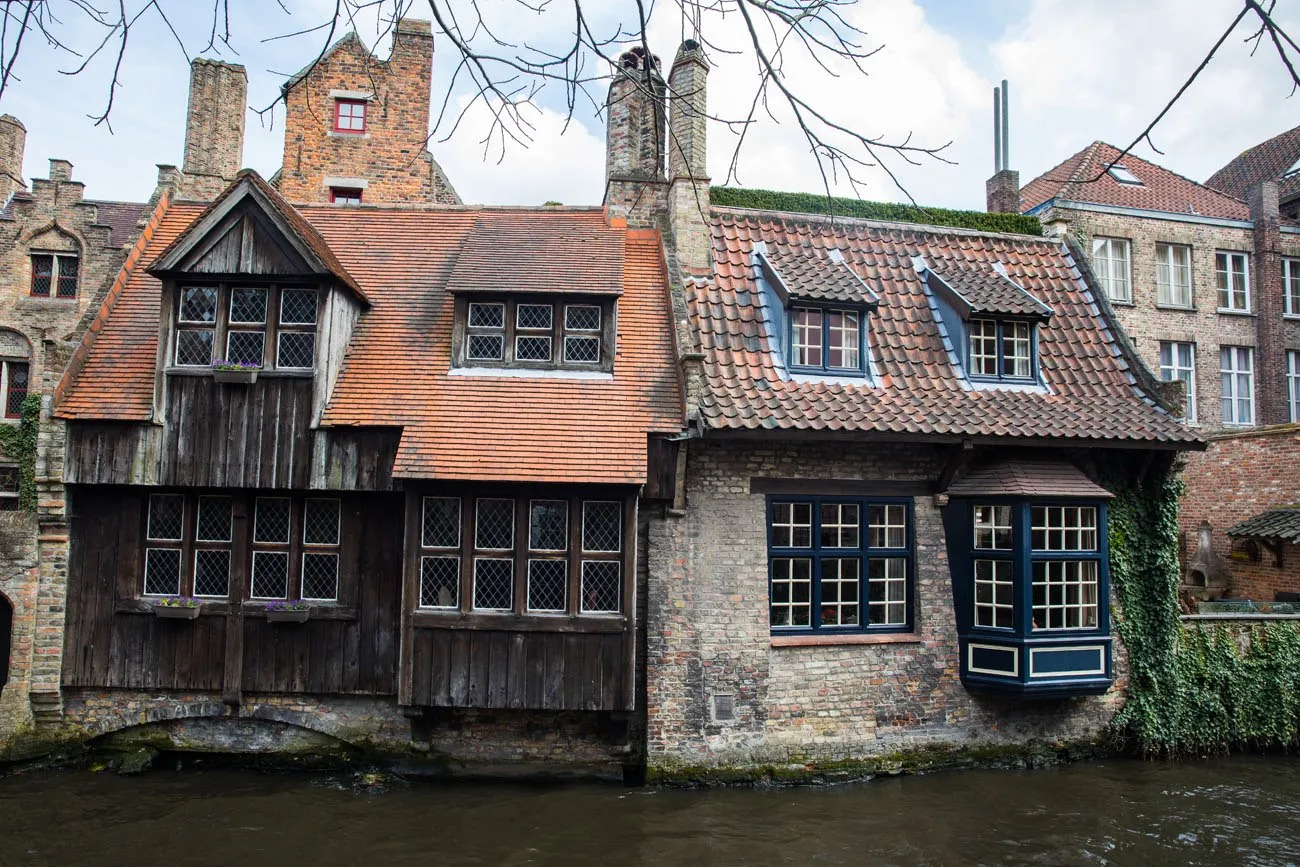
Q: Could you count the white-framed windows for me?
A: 7